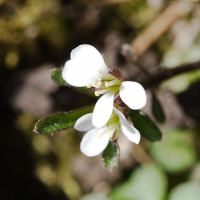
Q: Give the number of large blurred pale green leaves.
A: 3